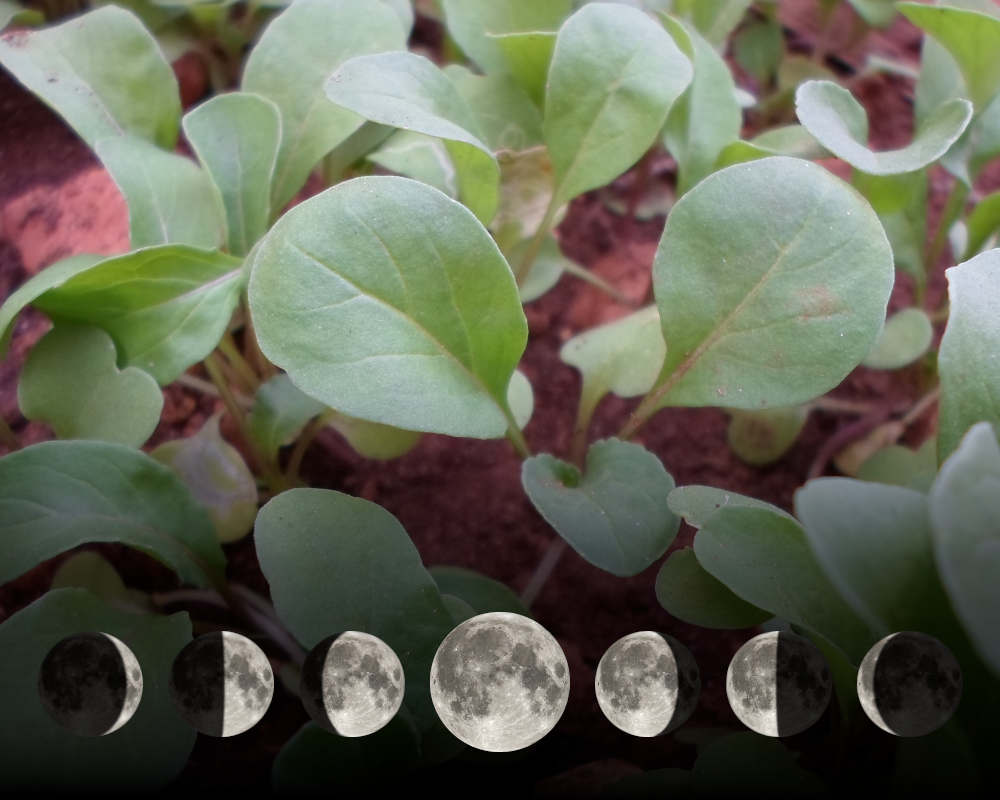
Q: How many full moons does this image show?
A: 1